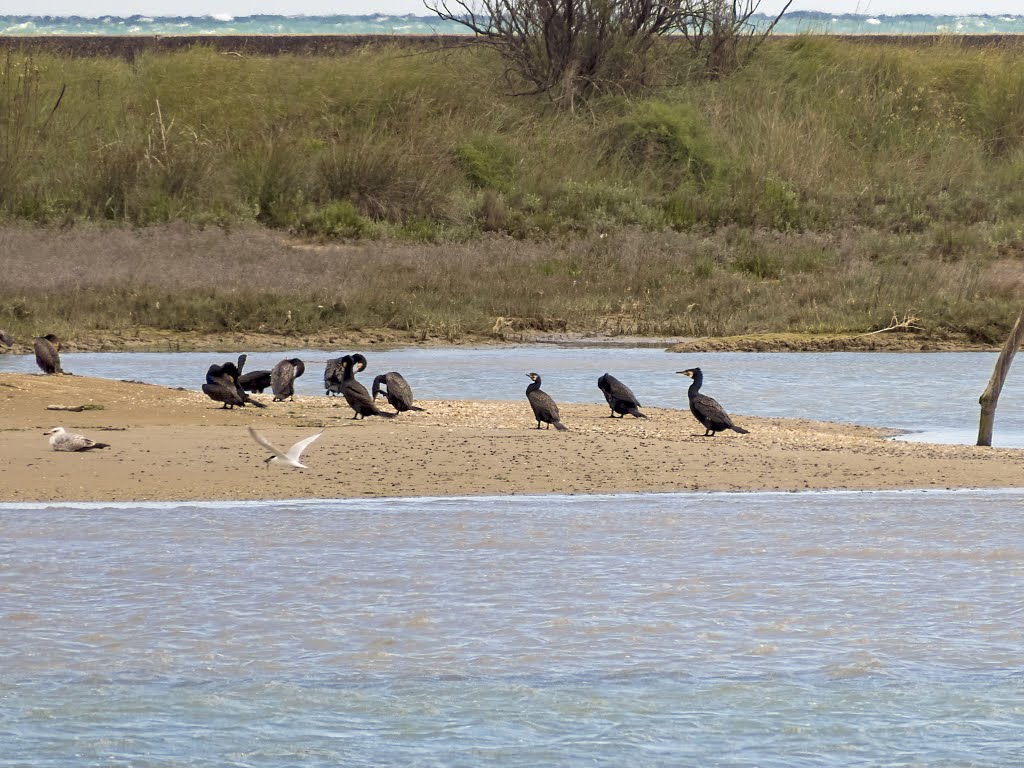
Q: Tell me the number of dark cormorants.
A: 10